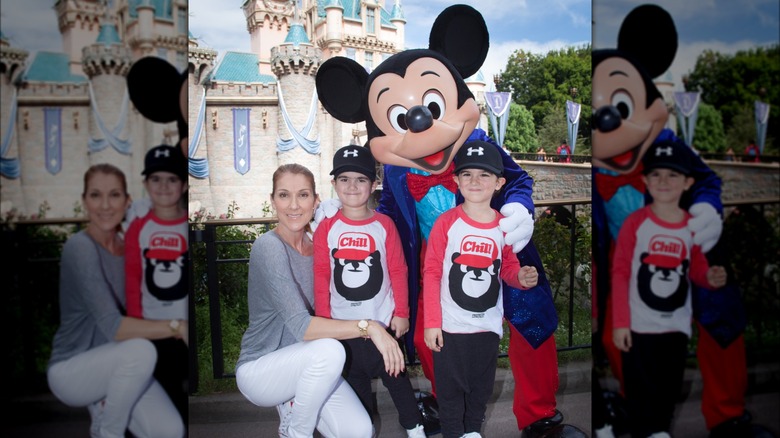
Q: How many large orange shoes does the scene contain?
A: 0